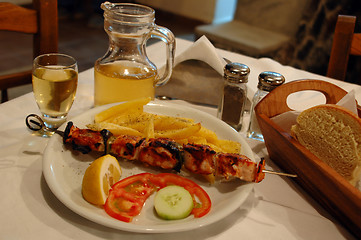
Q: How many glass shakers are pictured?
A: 2